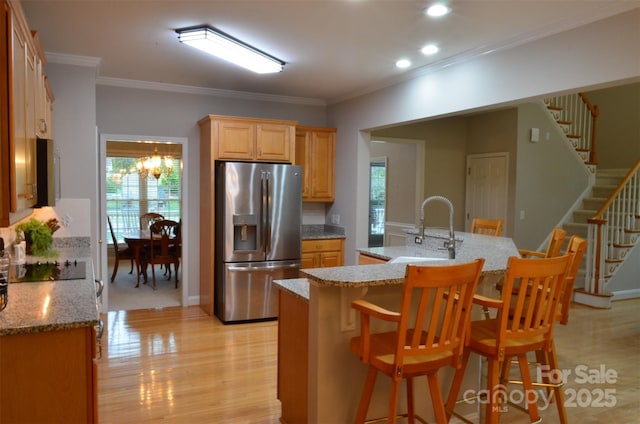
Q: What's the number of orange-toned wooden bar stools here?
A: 5